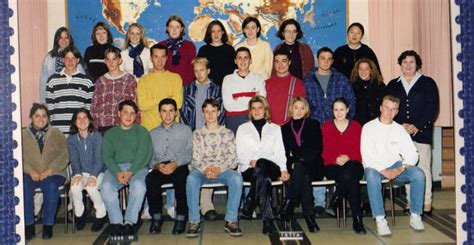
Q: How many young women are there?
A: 14